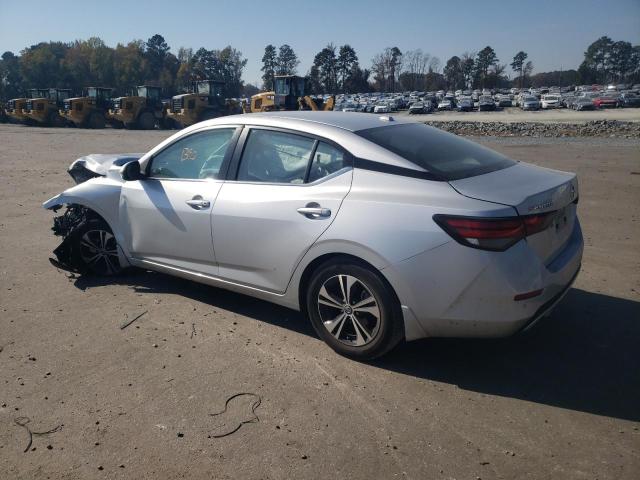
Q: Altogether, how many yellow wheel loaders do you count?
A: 6